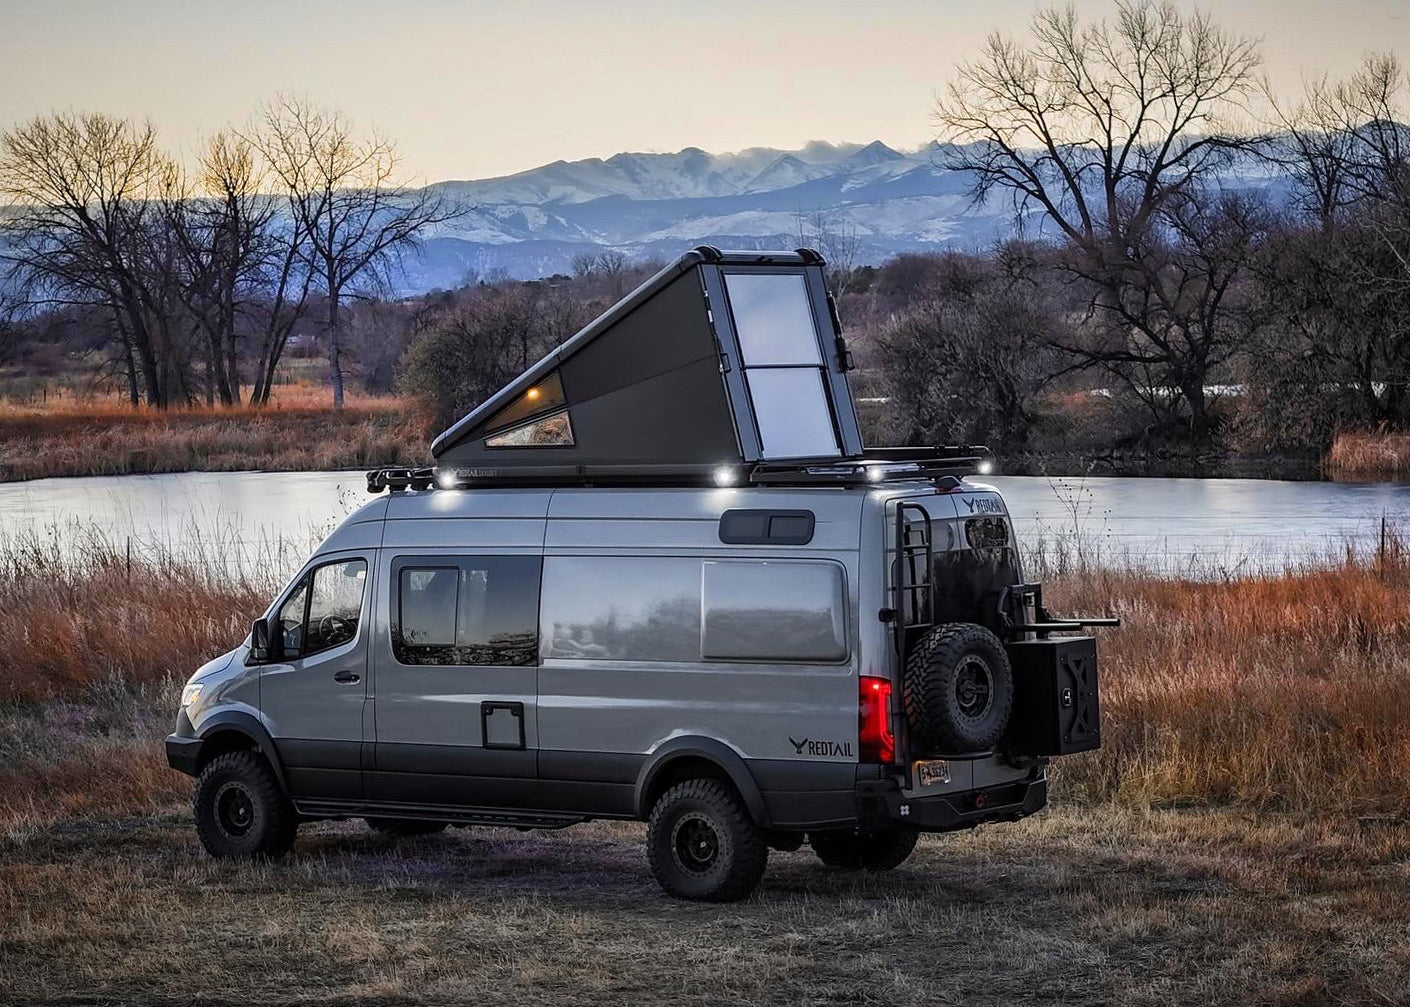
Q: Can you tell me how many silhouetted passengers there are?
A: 0